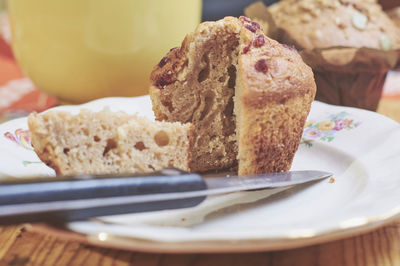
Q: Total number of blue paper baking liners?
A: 0